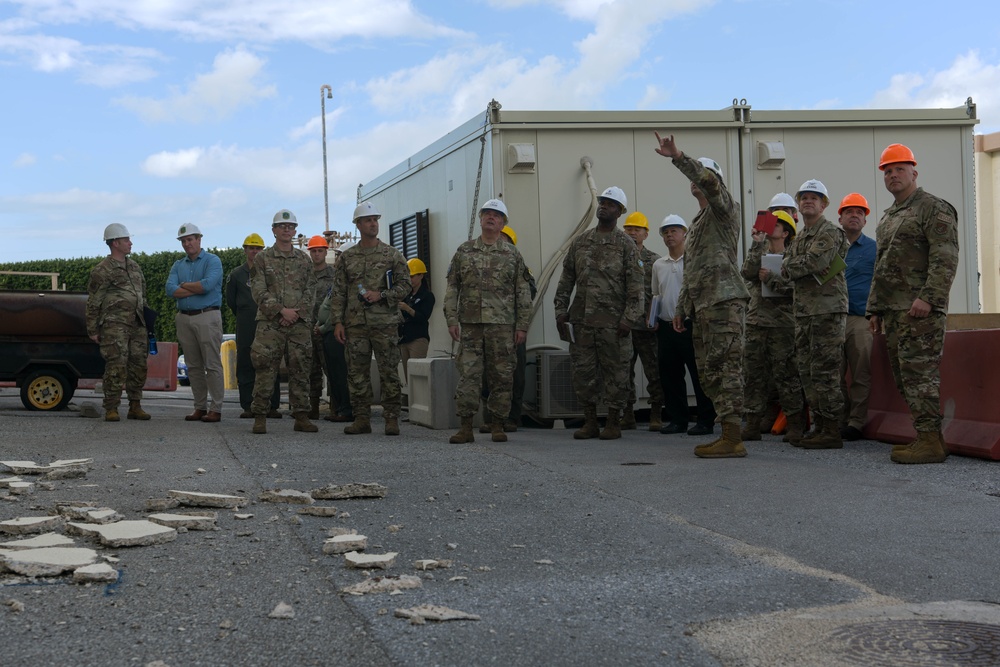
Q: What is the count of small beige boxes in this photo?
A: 2